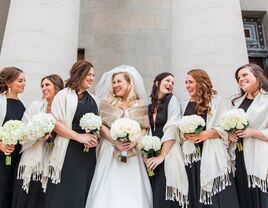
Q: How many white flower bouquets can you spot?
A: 7